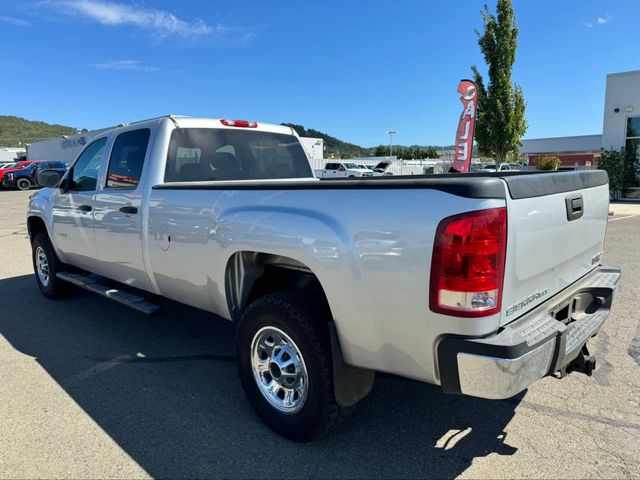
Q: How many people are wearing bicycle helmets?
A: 0